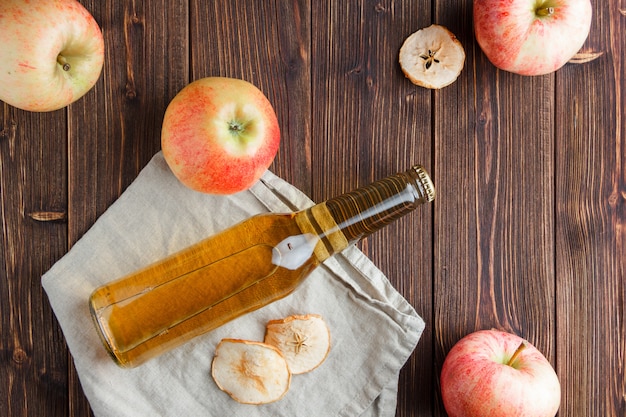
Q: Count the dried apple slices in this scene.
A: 3